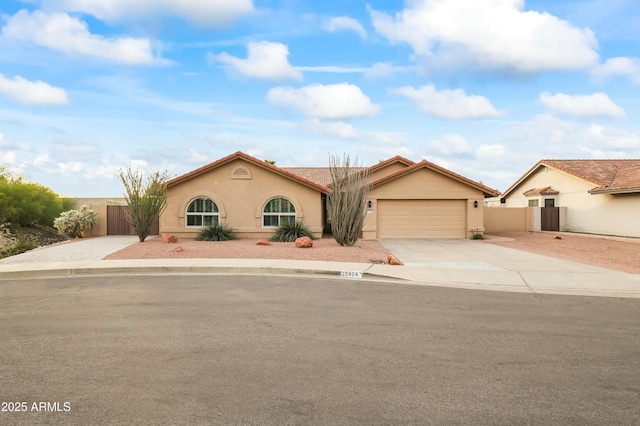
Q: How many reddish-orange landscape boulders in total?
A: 5